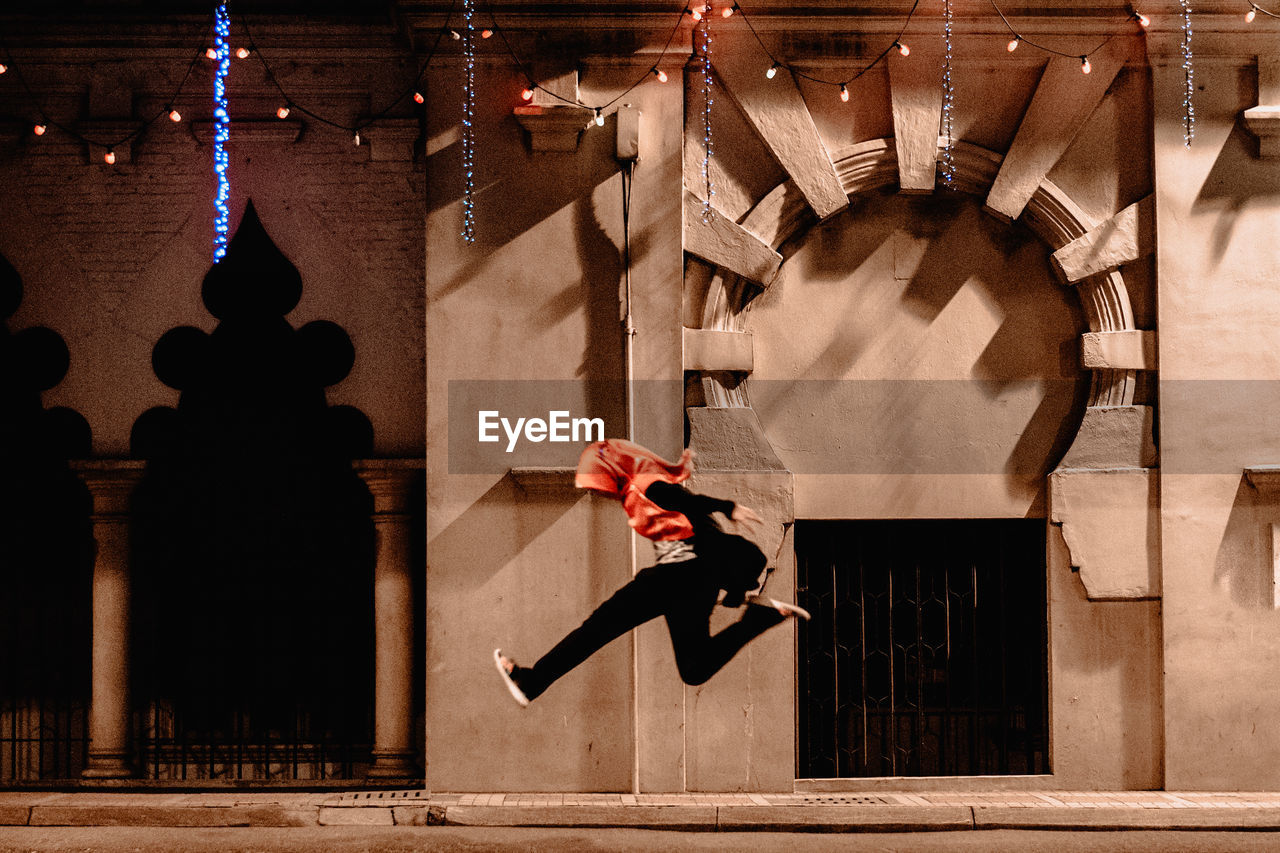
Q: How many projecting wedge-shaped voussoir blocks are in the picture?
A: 7